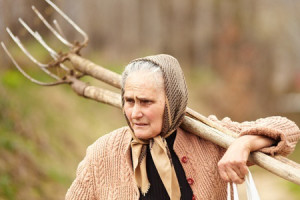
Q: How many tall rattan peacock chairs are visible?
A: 0